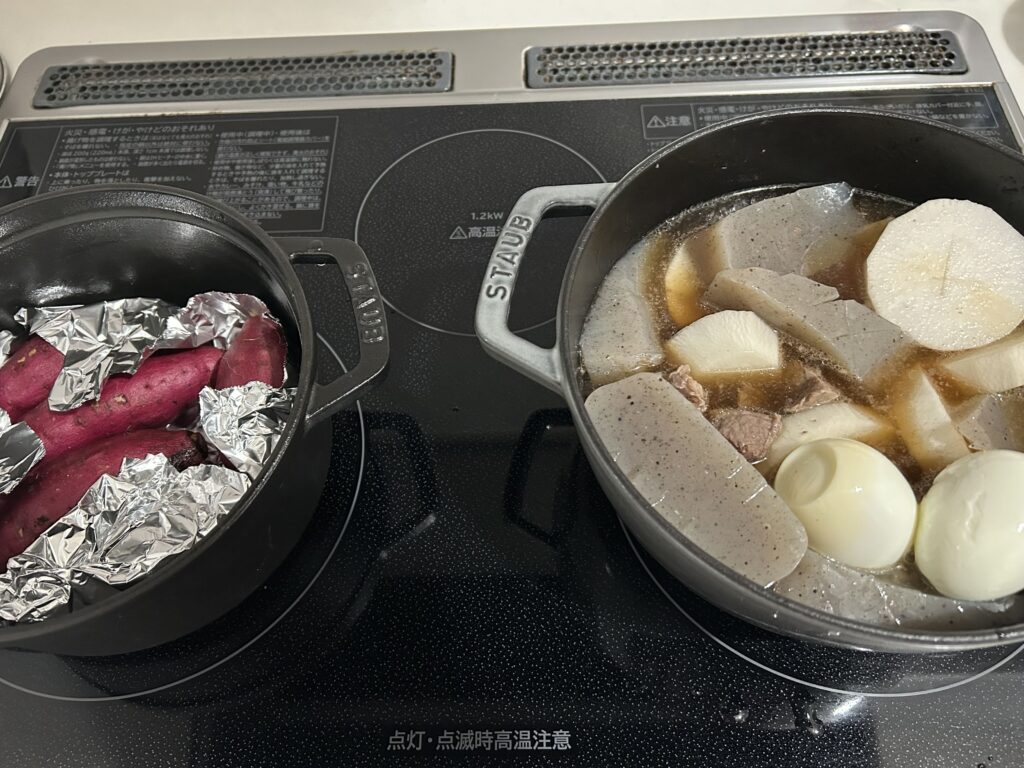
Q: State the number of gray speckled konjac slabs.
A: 6